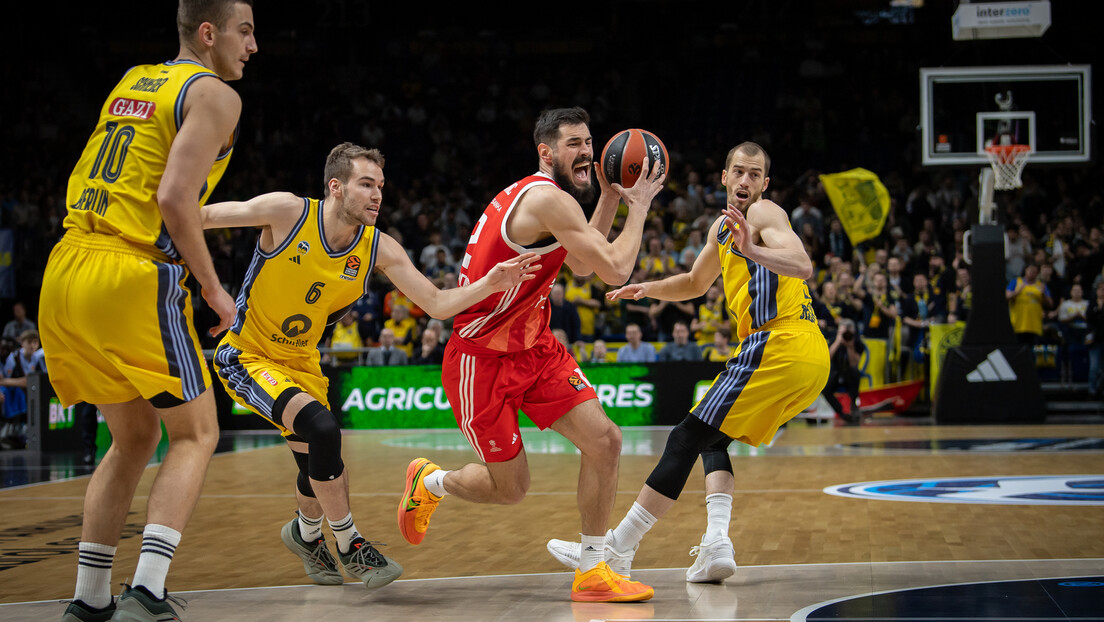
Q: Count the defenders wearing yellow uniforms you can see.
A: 3